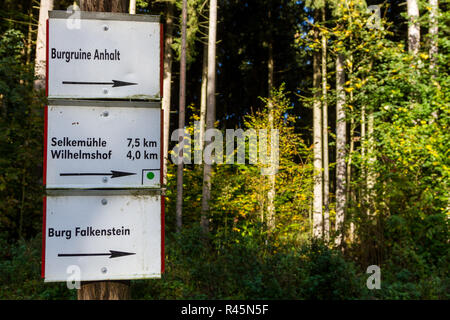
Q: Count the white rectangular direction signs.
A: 3